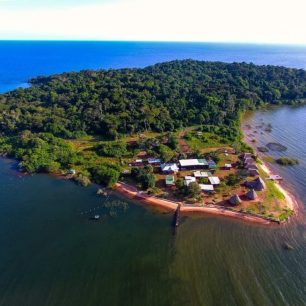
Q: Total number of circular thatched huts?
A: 3